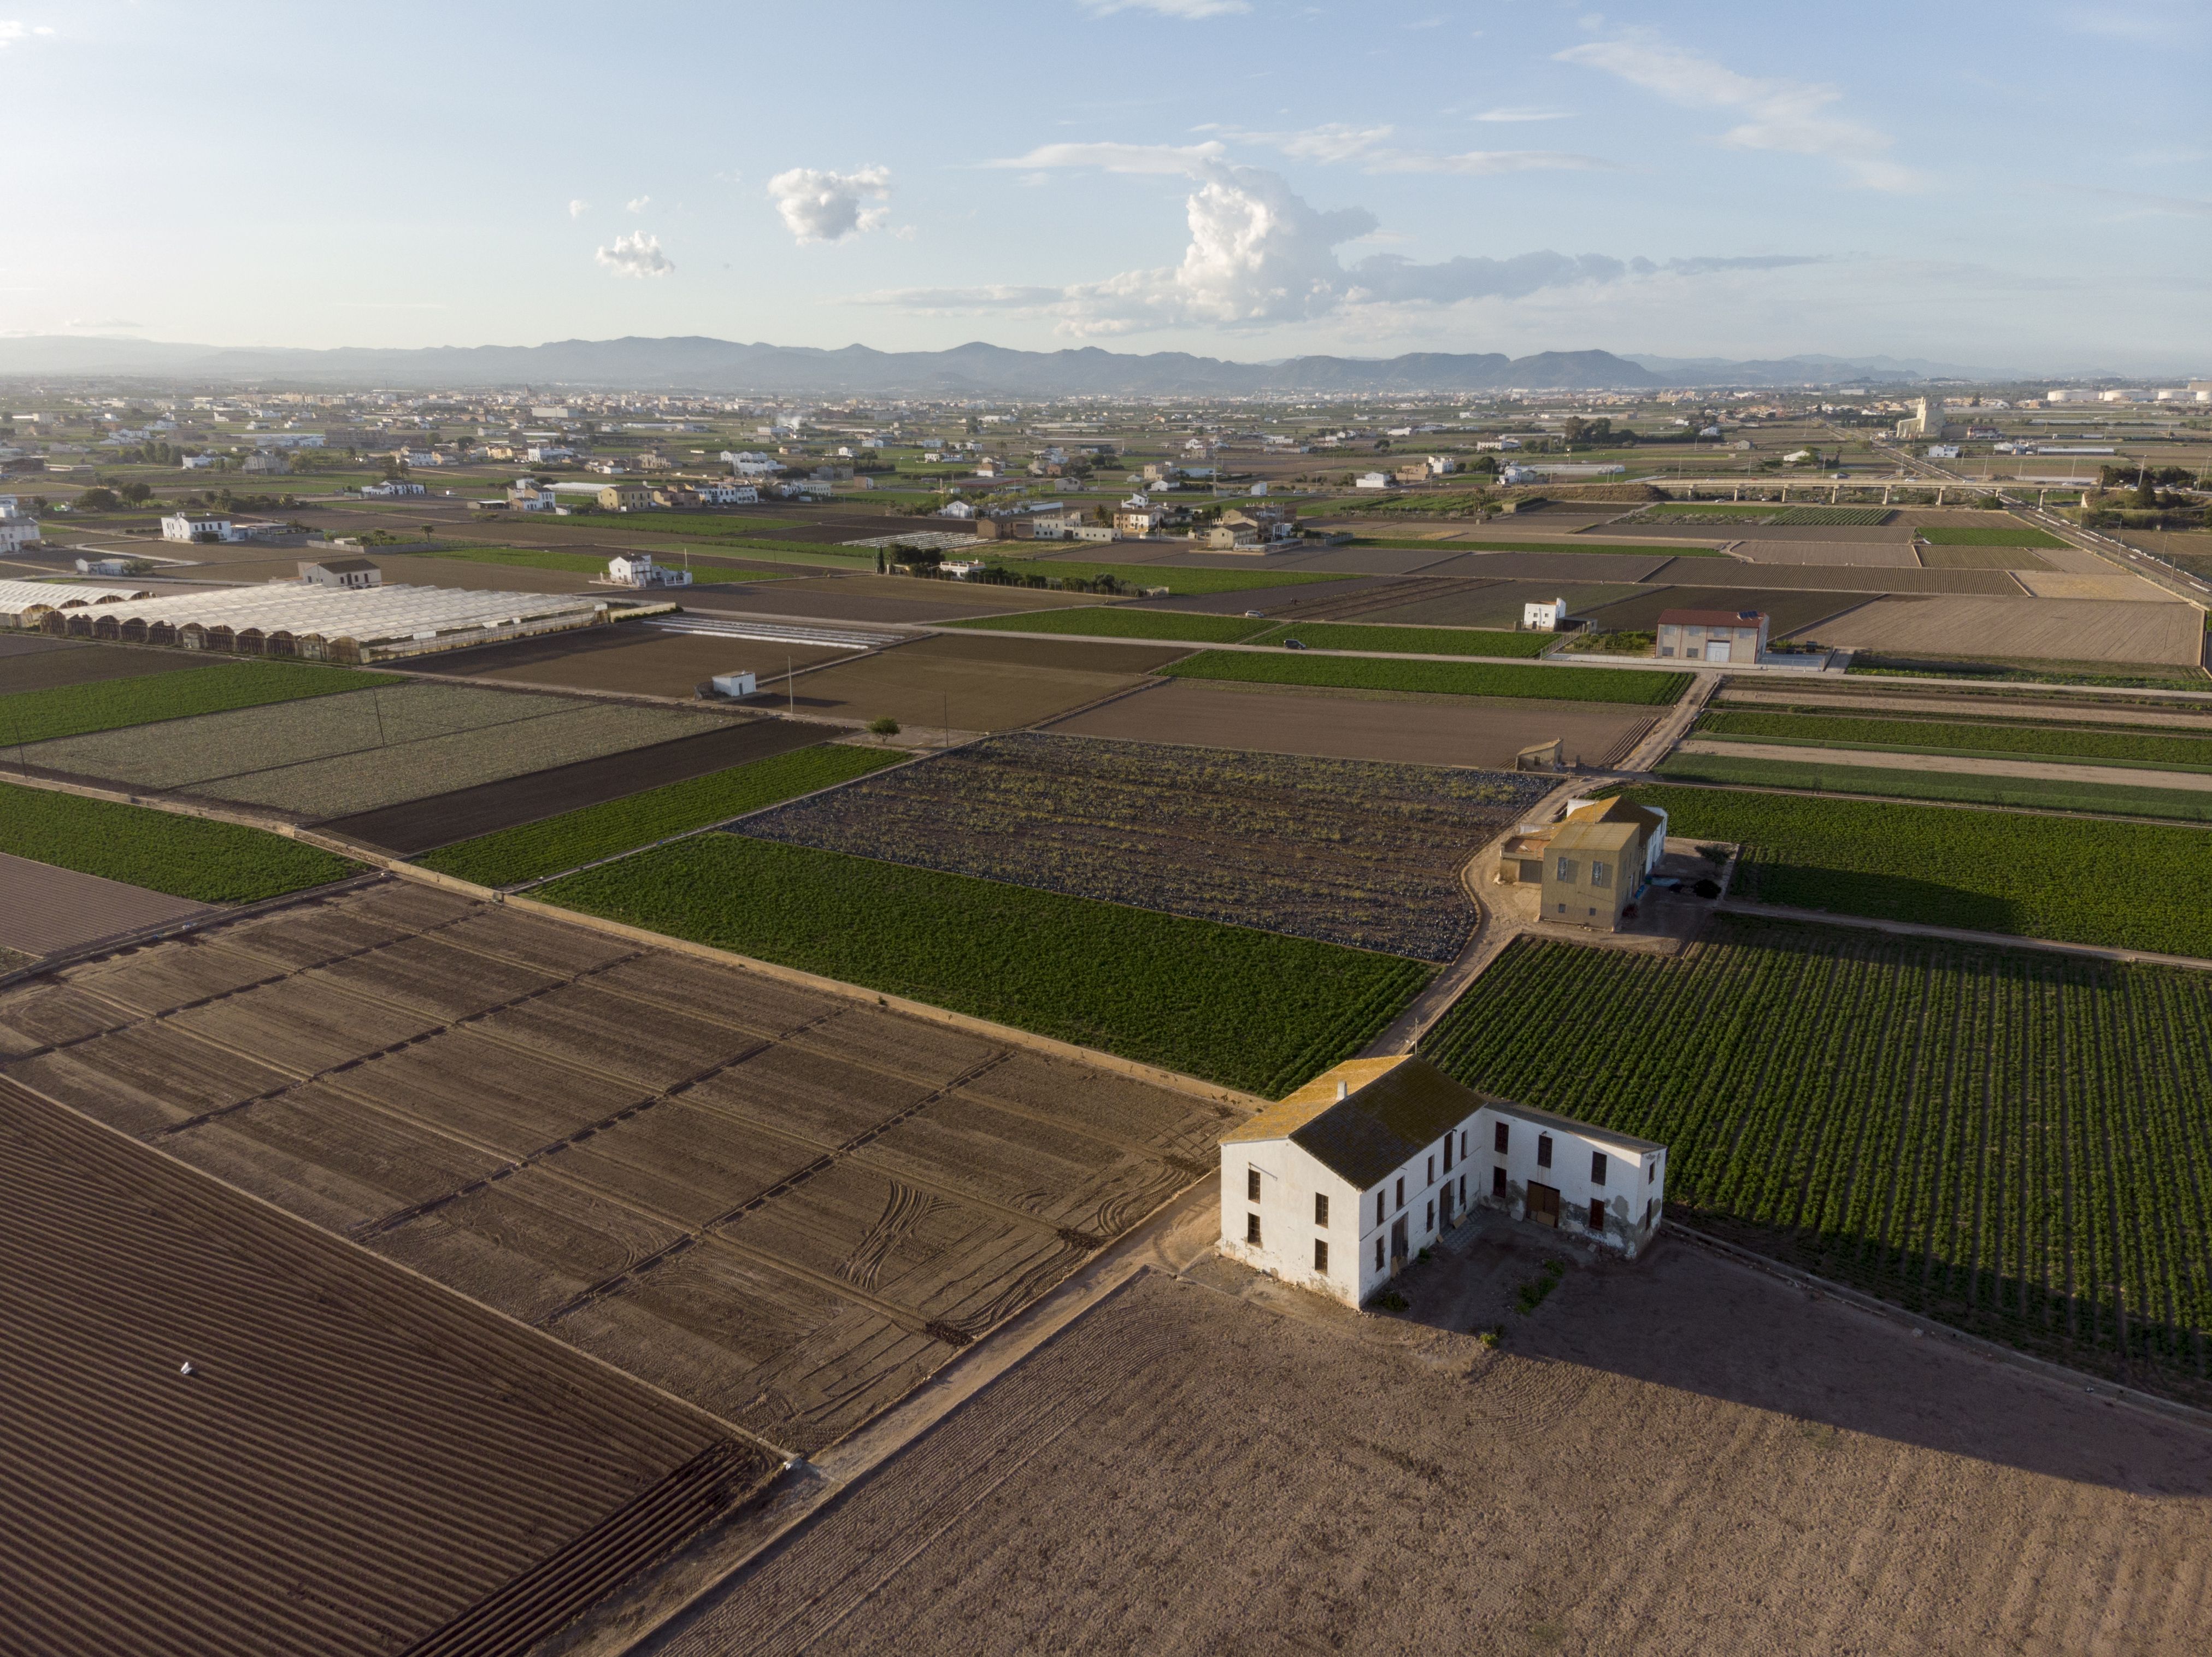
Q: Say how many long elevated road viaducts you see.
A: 1